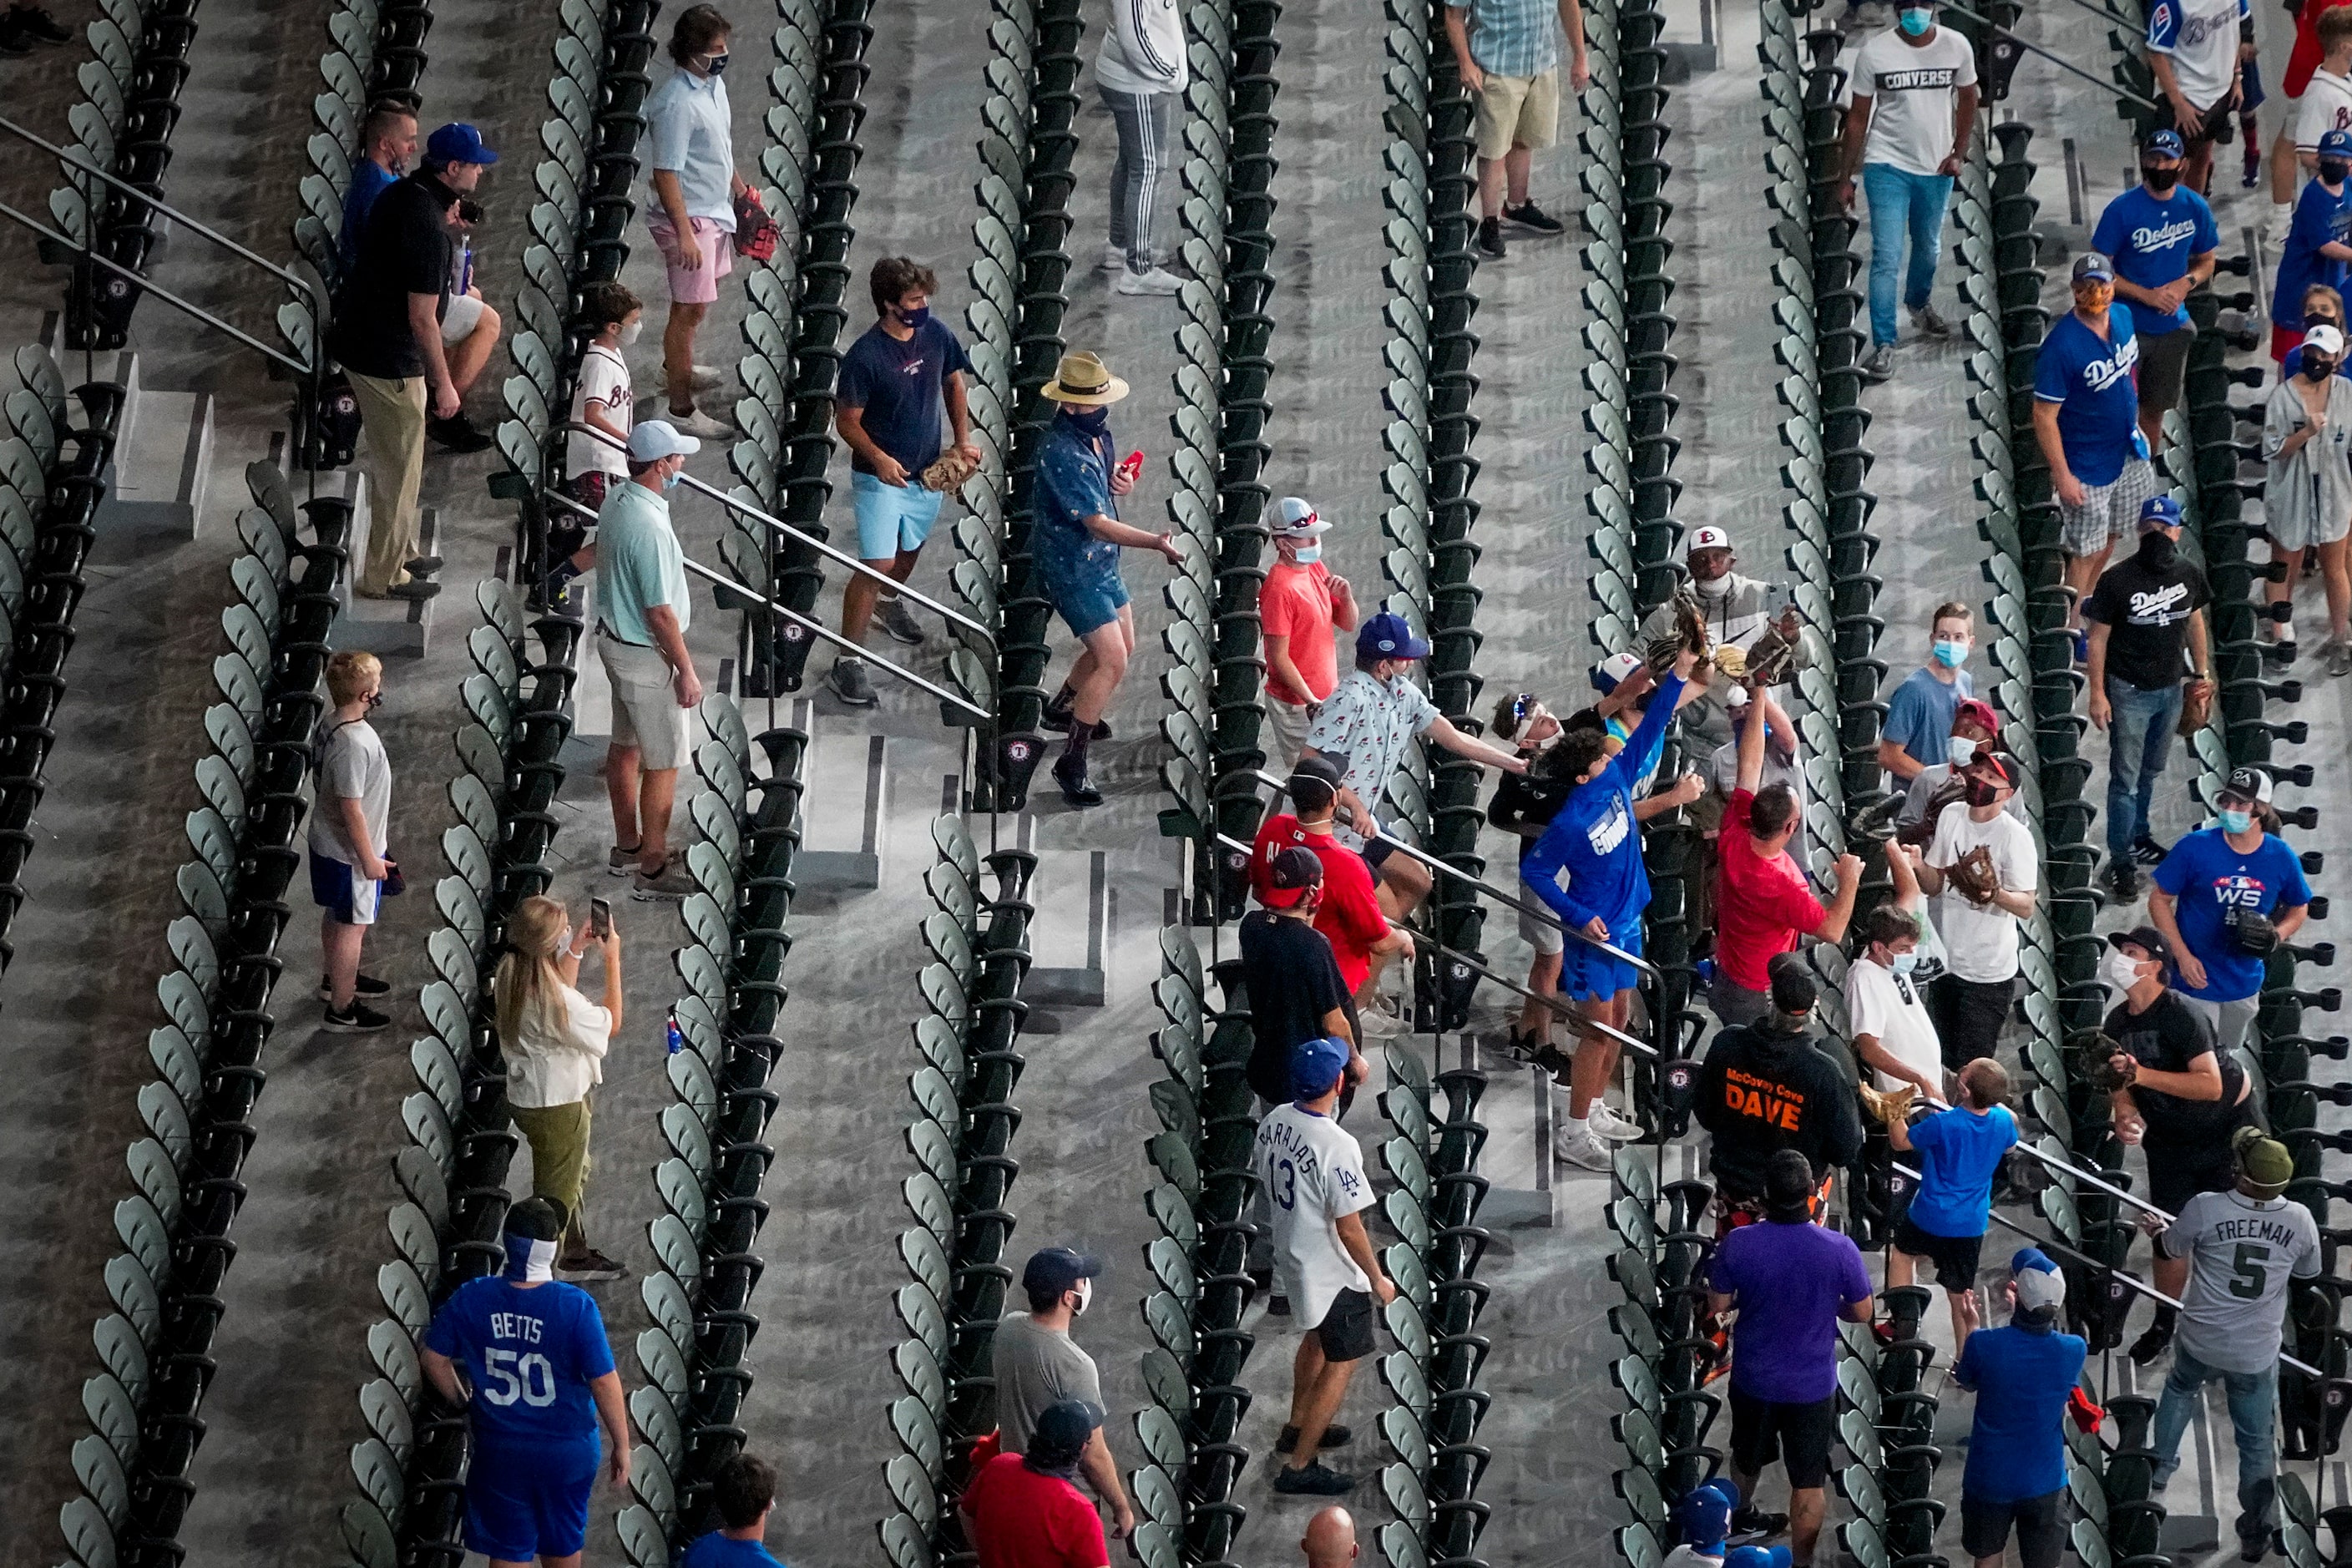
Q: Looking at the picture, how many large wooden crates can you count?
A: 0